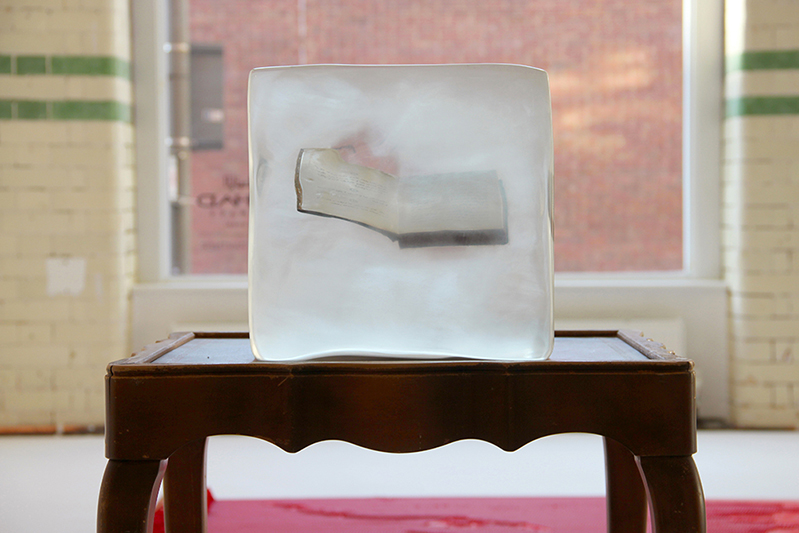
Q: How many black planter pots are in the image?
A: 0